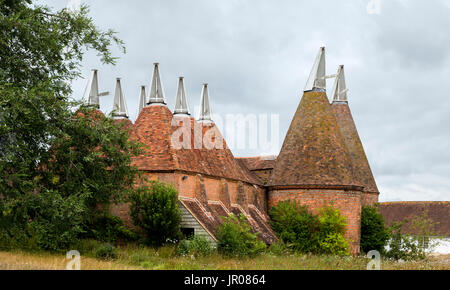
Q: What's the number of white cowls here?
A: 8